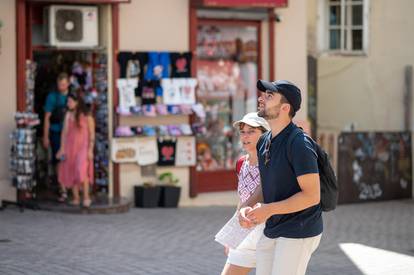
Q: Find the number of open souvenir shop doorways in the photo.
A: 1